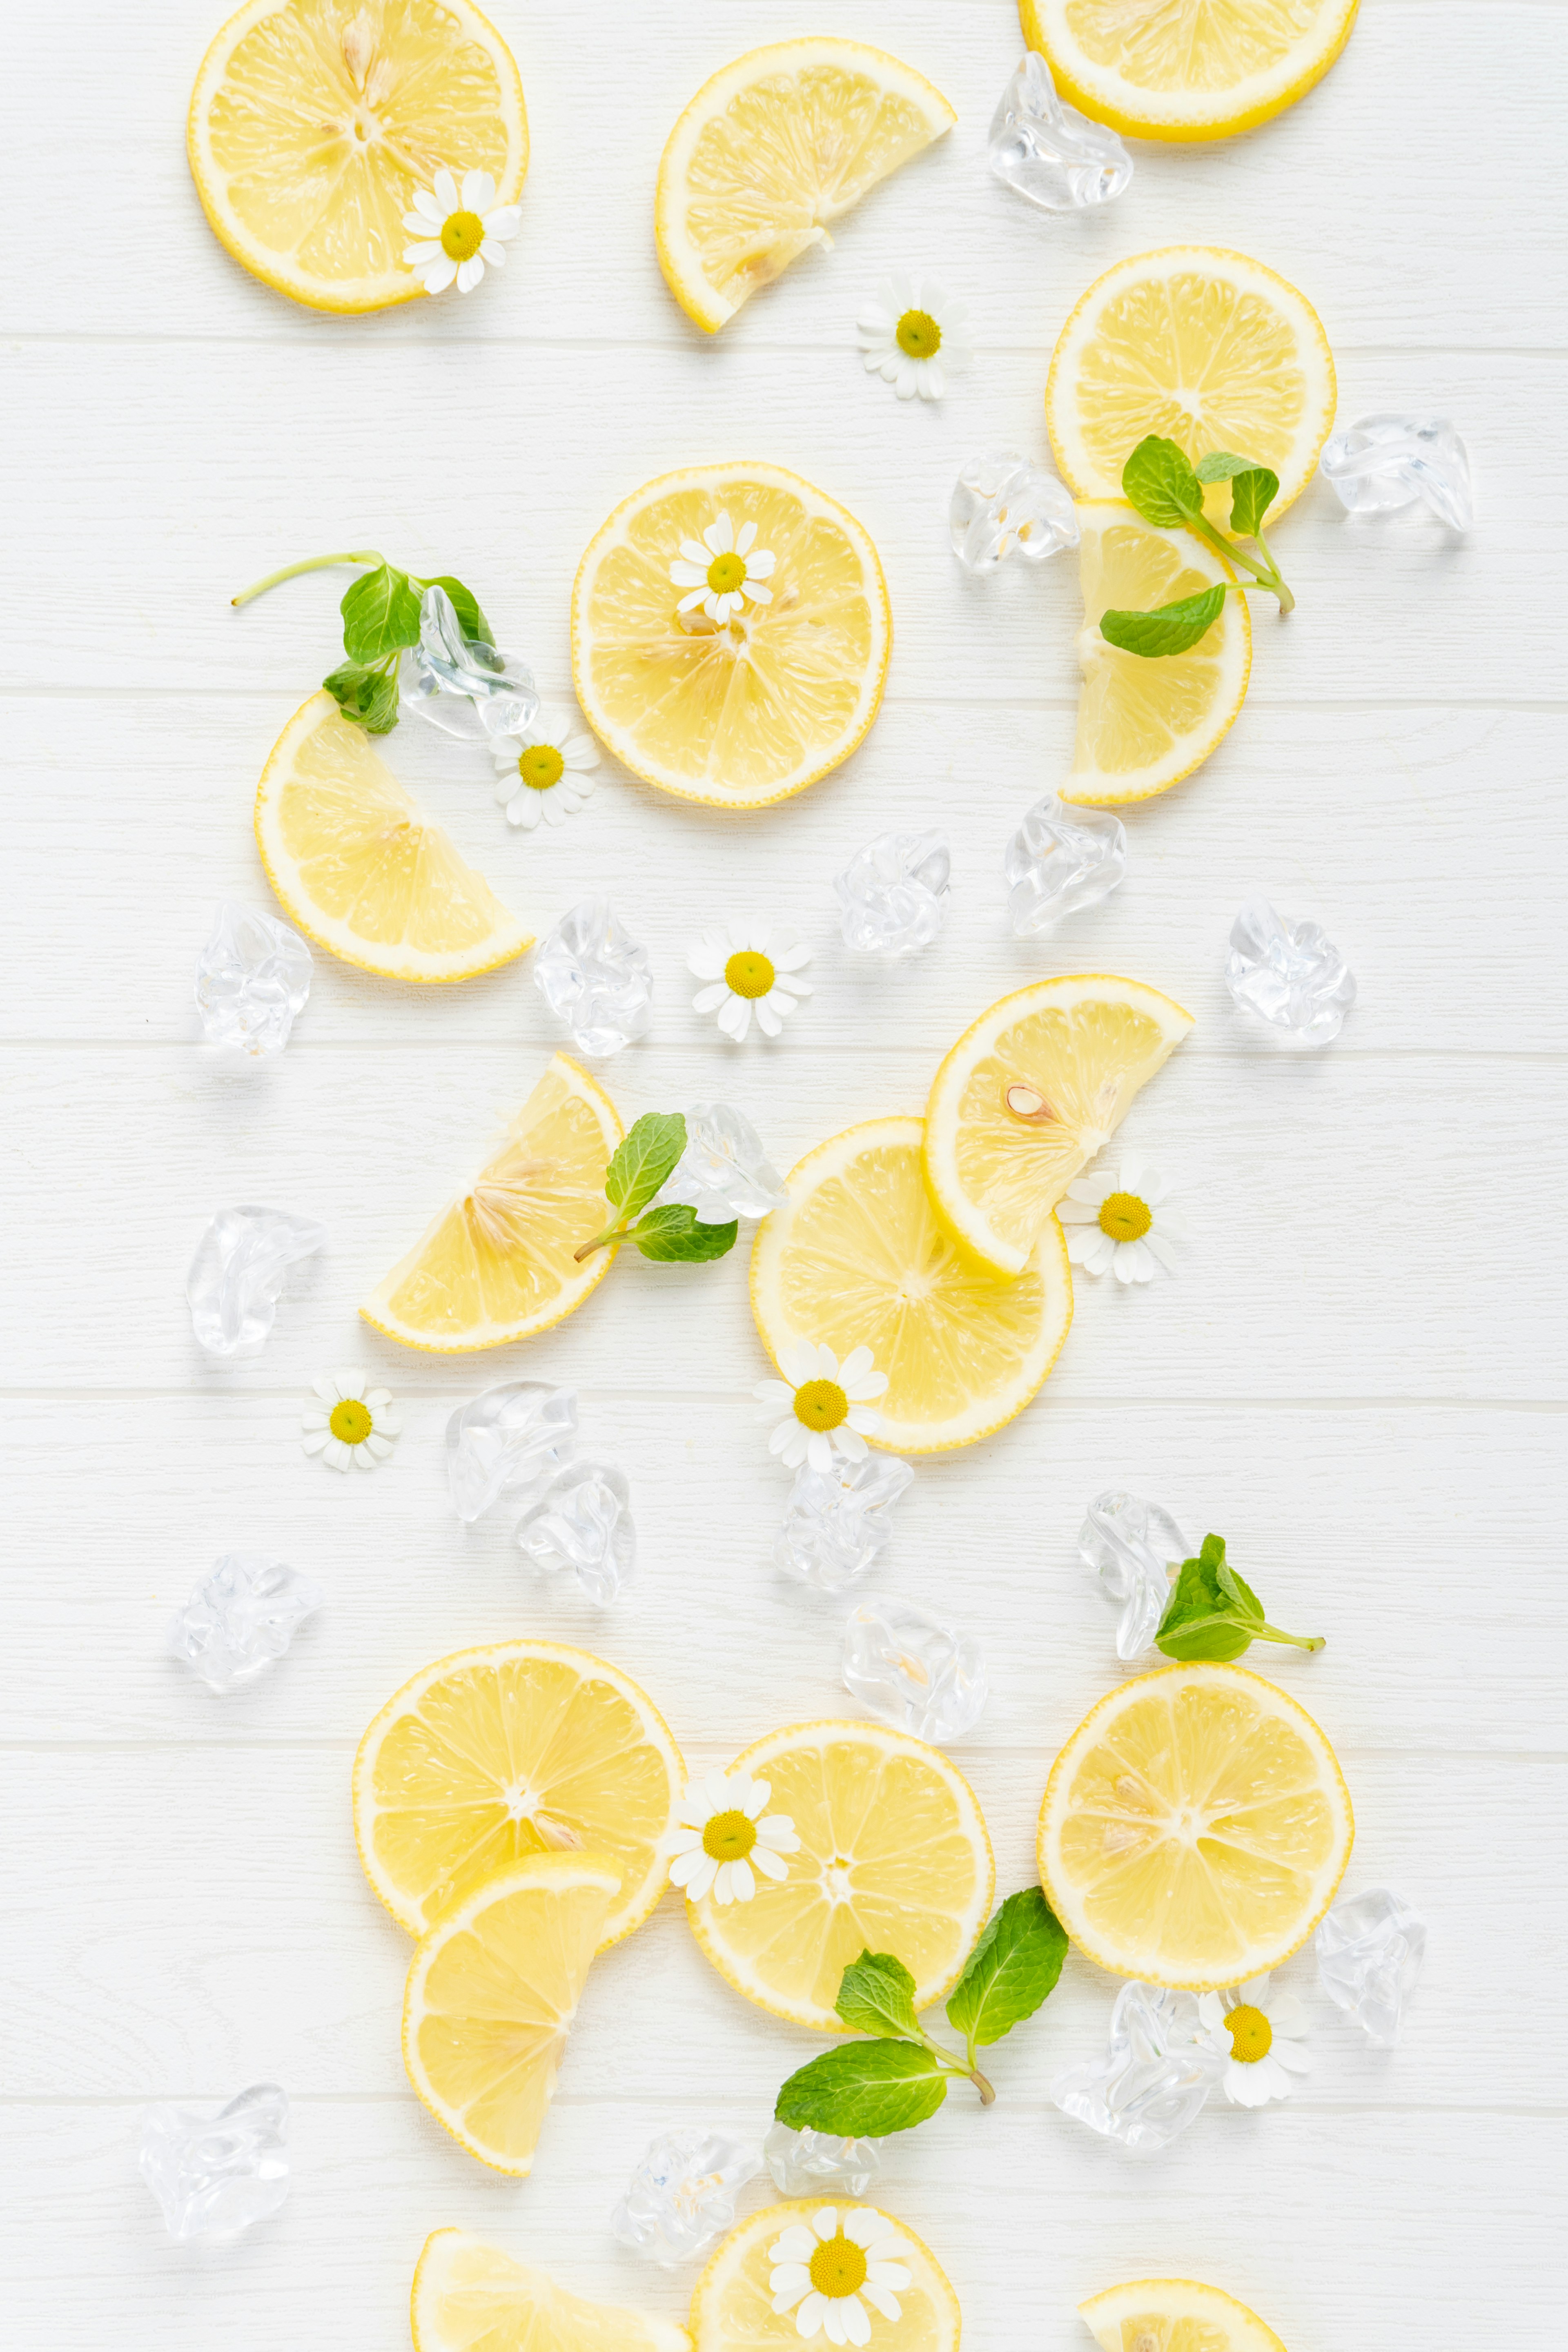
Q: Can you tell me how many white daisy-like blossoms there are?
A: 11